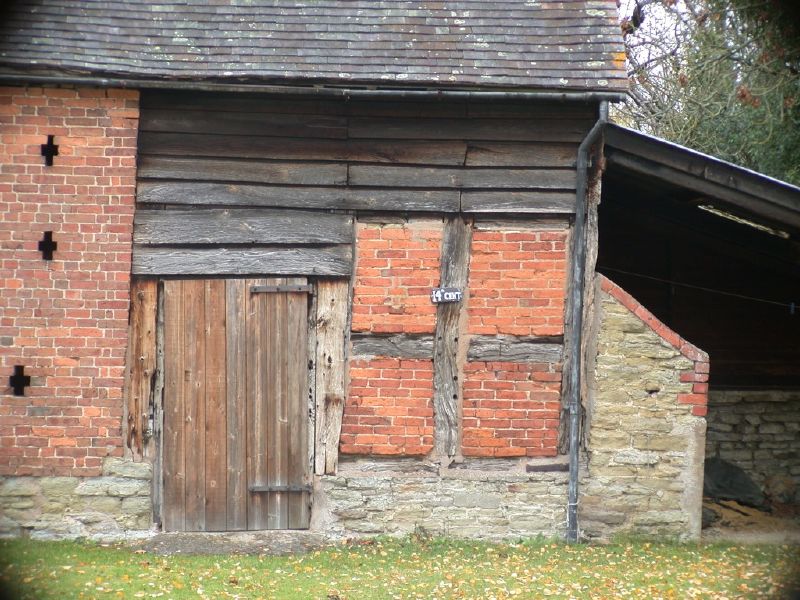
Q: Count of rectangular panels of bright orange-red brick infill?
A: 4